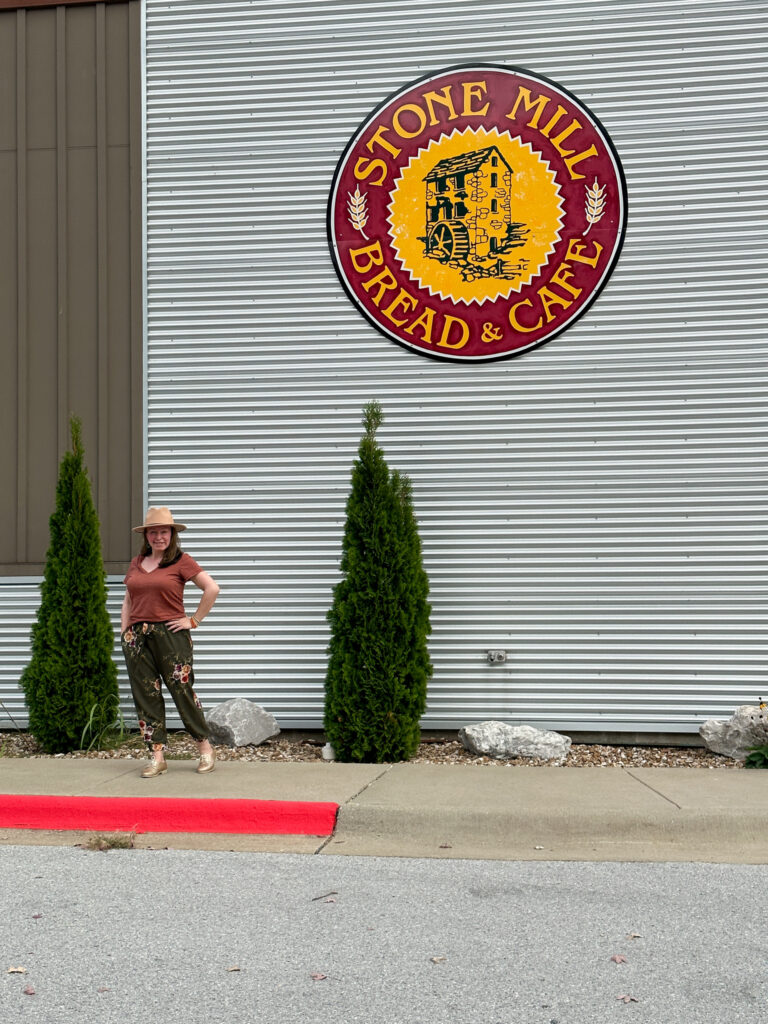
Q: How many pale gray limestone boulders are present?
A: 3